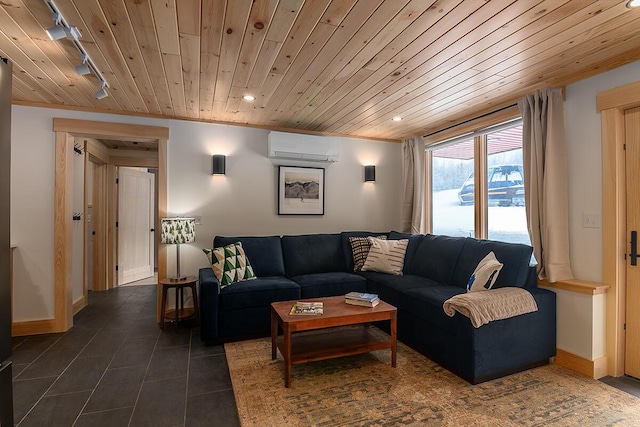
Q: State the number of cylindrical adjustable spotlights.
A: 3